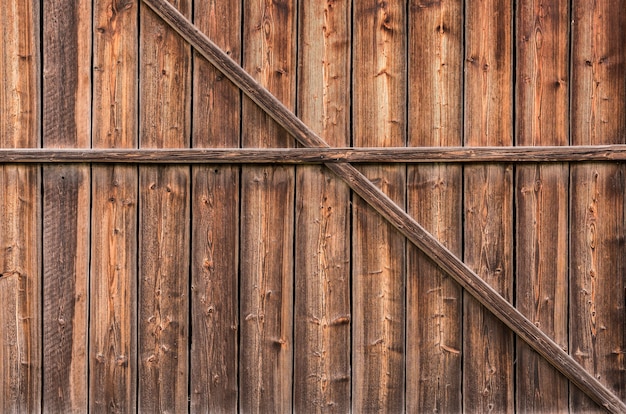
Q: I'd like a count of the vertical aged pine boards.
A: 12